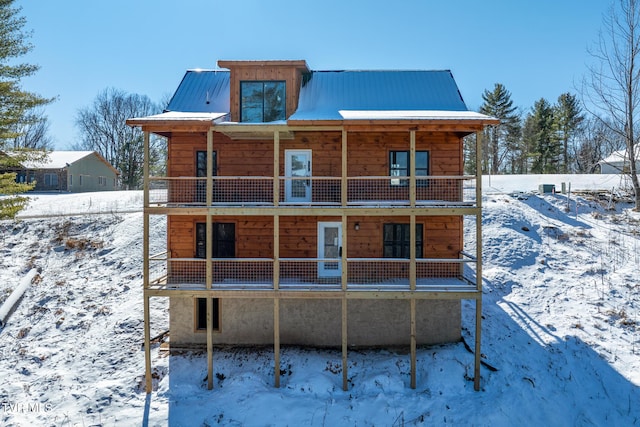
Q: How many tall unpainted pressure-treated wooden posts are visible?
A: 6